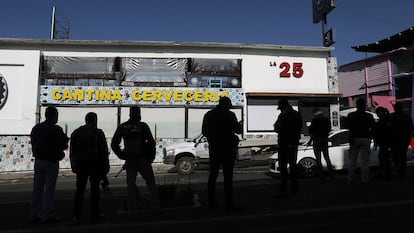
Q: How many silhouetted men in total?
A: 9